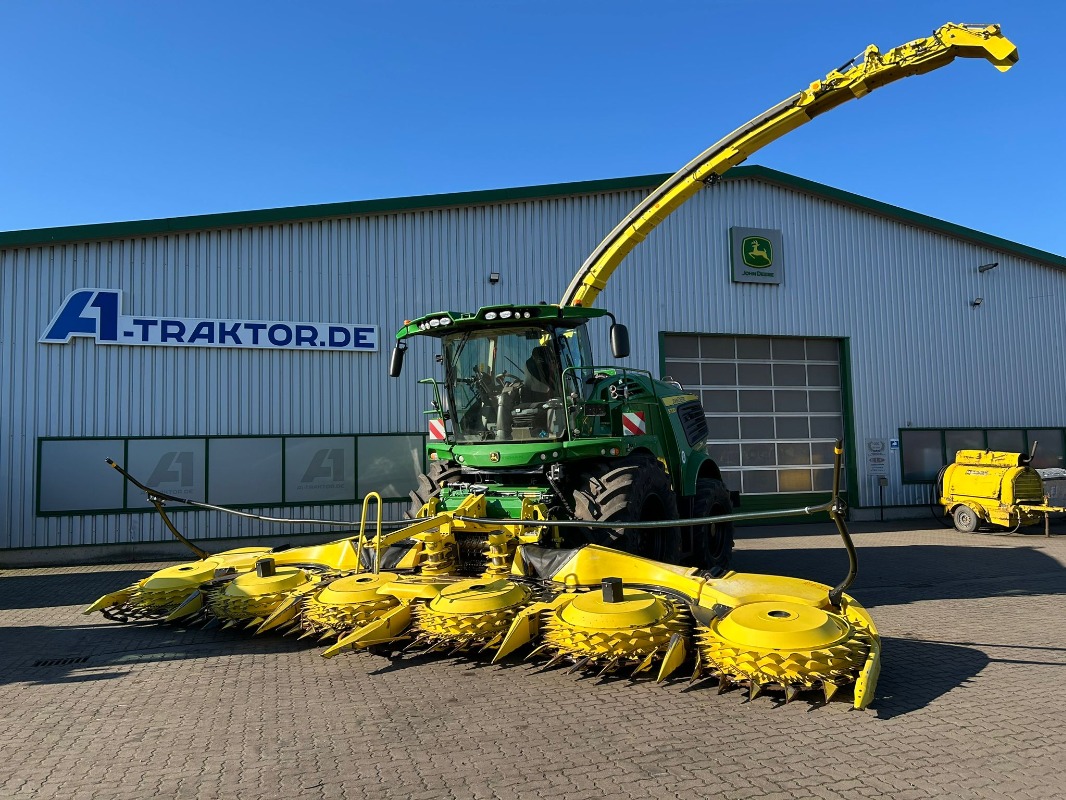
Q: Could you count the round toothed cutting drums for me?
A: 6